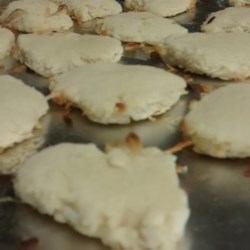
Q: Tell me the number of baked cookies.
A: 13